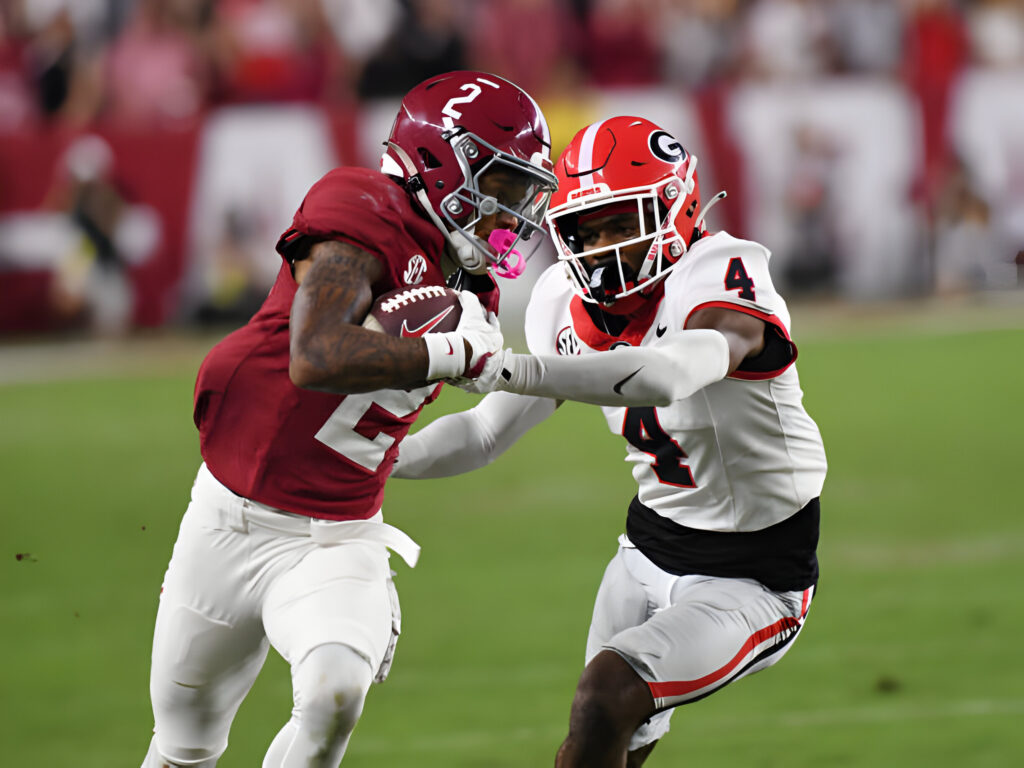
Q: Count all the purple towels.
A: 0